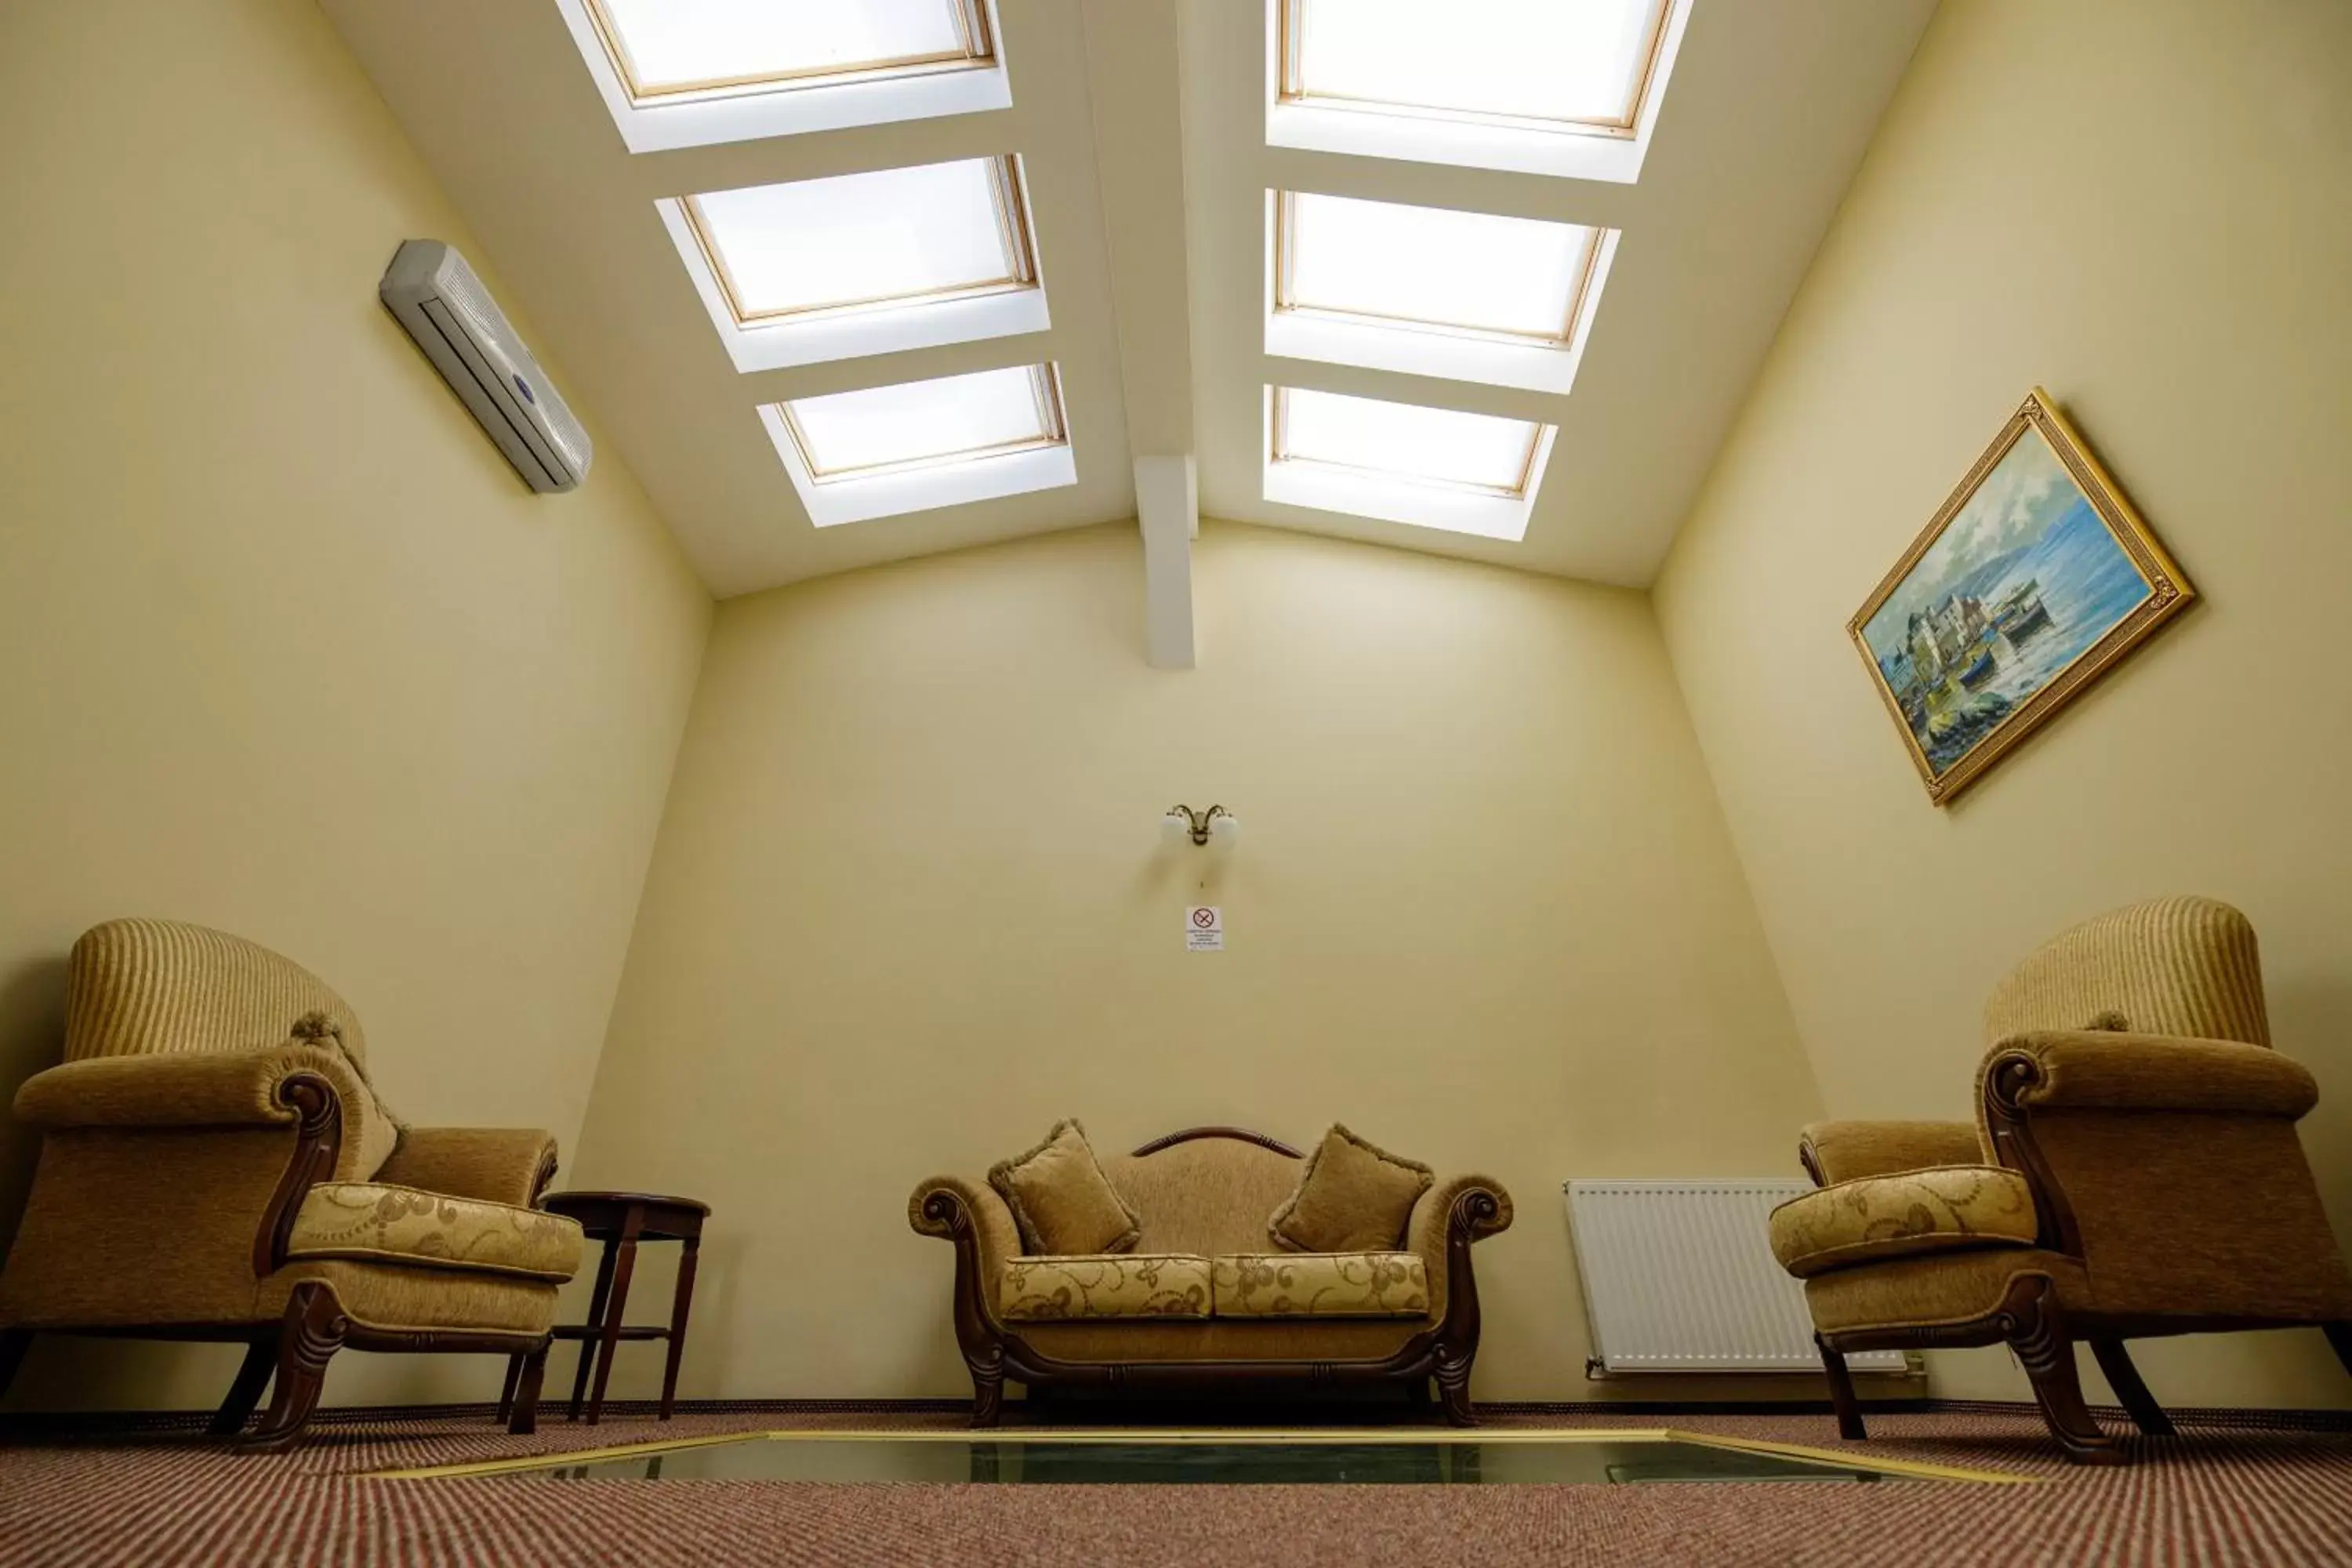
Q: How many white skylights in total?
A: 6